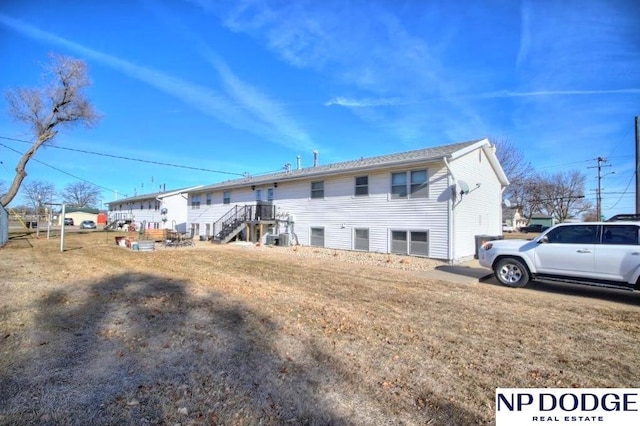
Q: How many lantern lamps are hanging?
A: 2